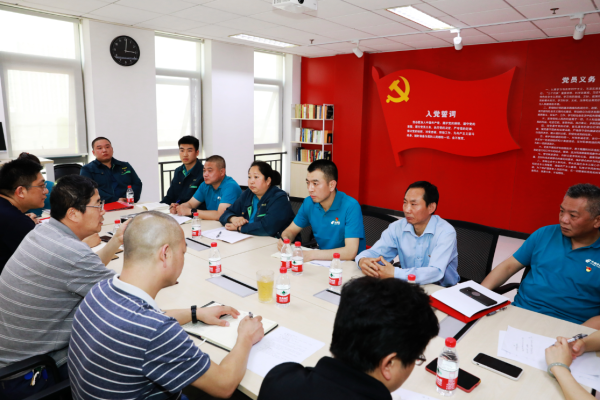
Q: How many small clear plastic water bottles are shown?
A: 10